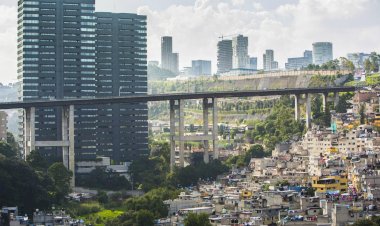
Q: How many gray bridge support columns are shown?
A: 12